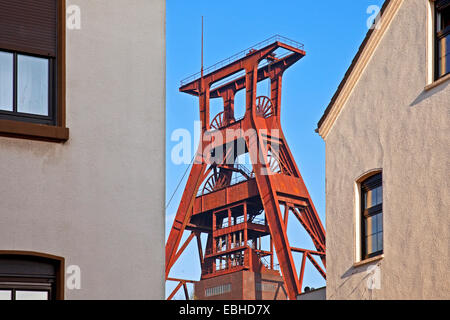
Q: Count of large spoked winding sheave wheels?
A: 4